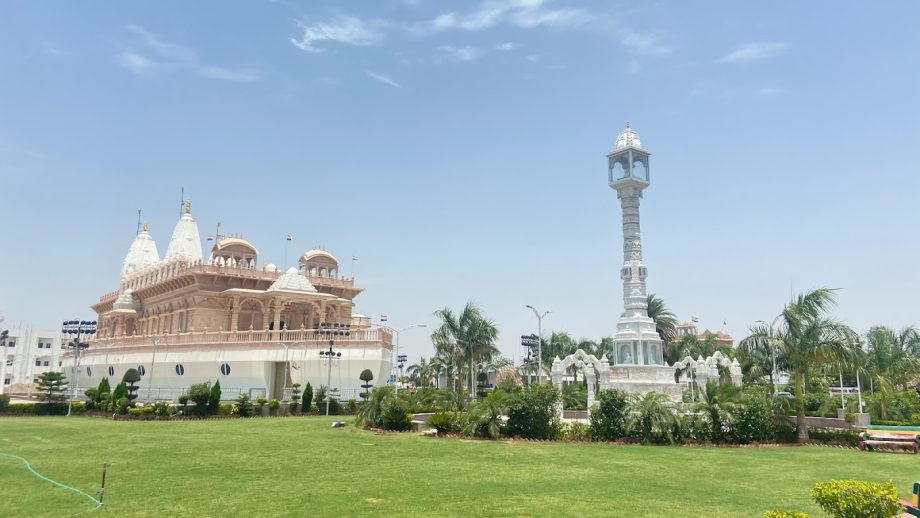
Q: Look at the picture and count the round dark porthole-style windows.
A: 5